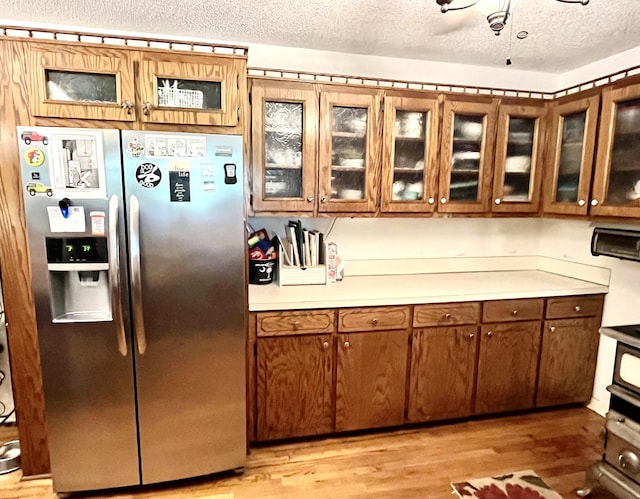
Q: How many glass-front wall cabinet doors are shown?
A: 9